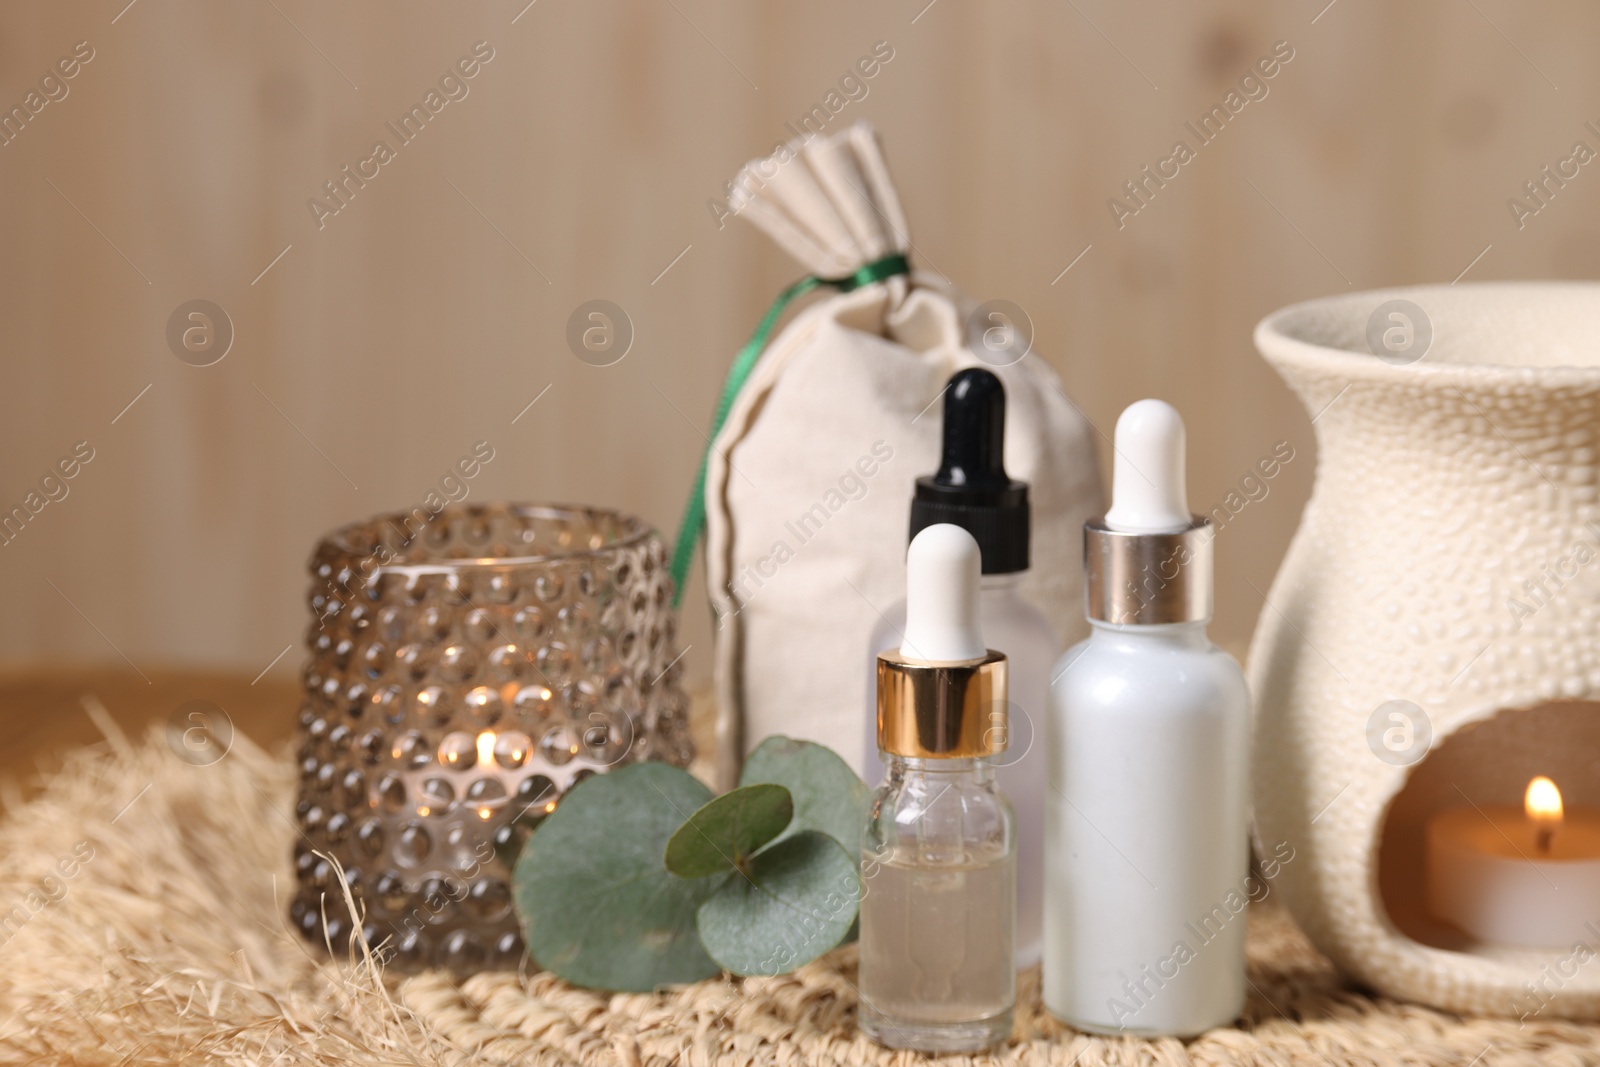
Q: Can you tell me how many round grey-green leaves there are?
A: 4